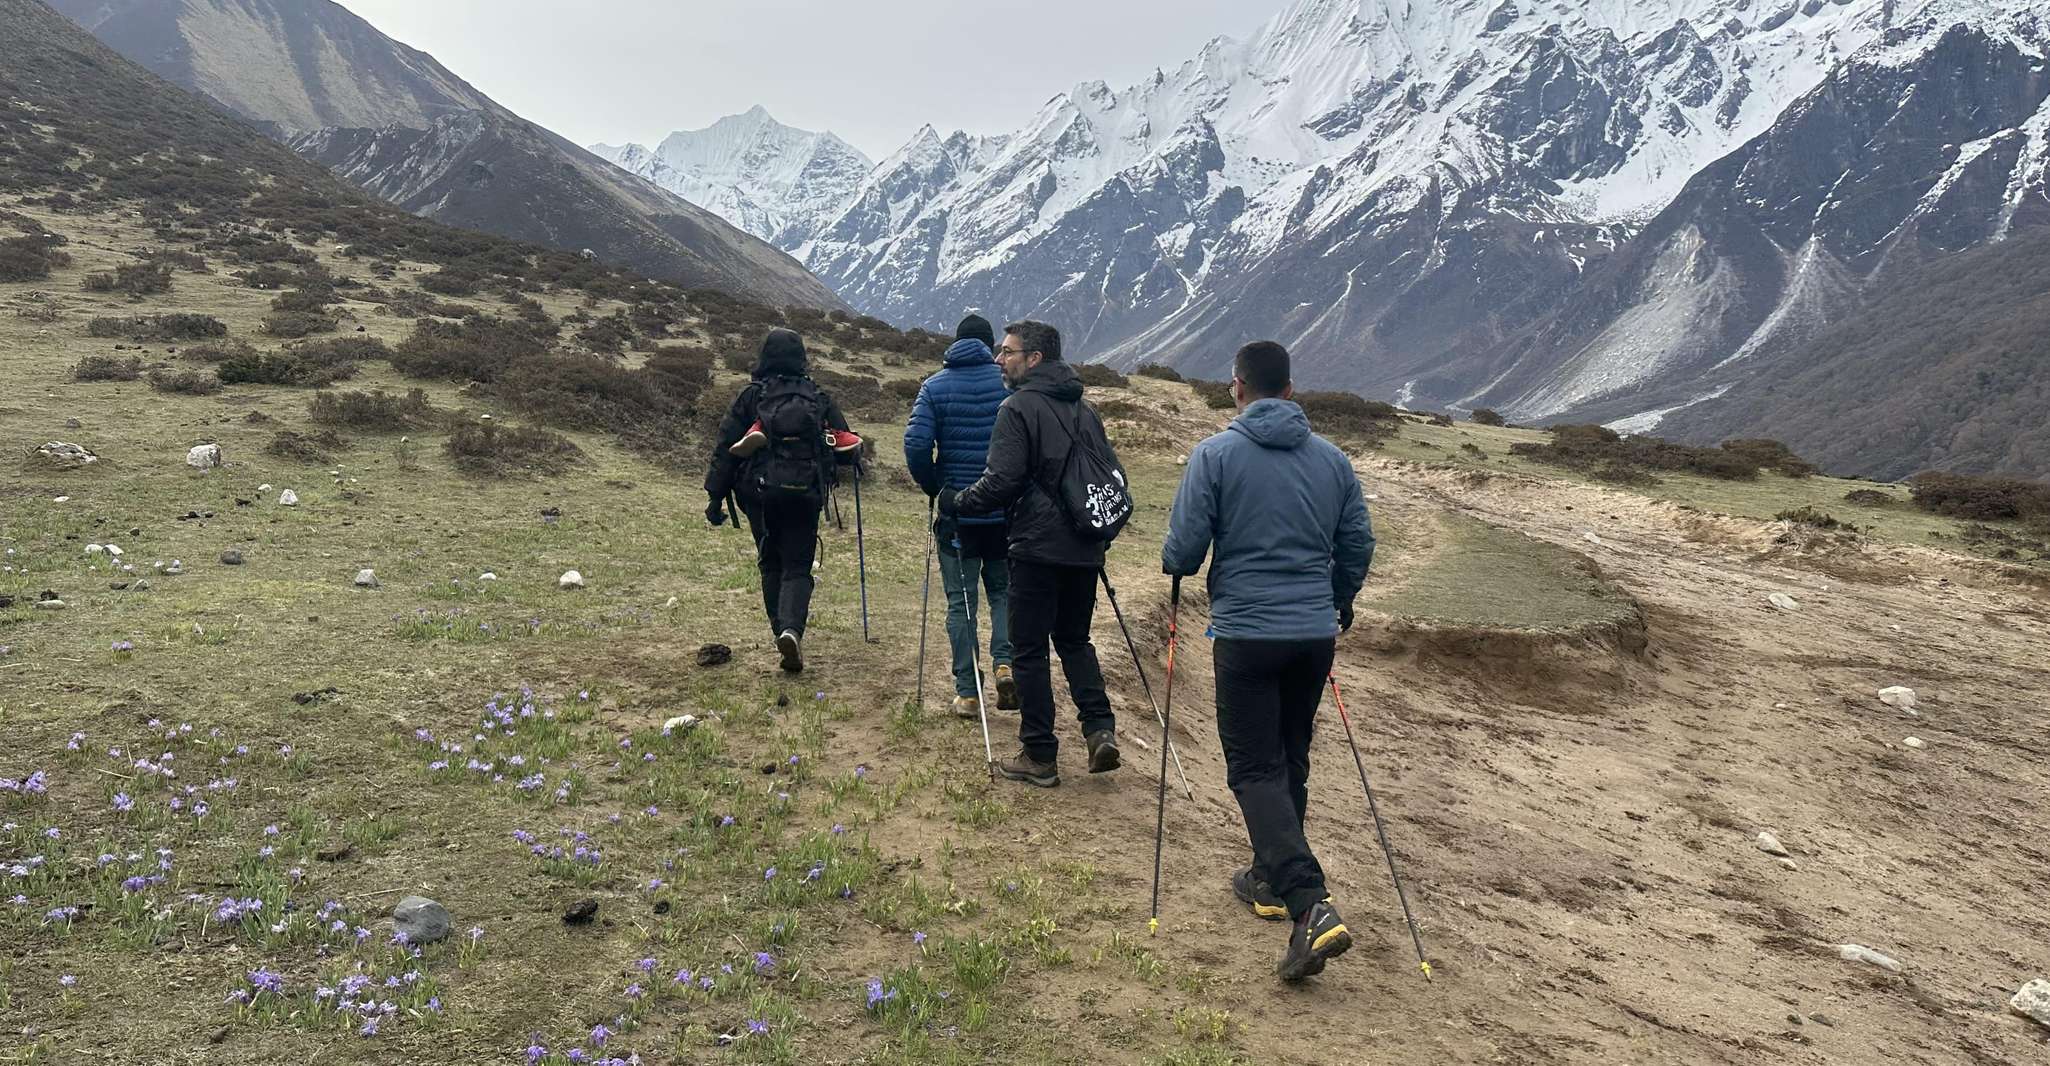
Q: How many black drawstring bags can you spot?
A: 1